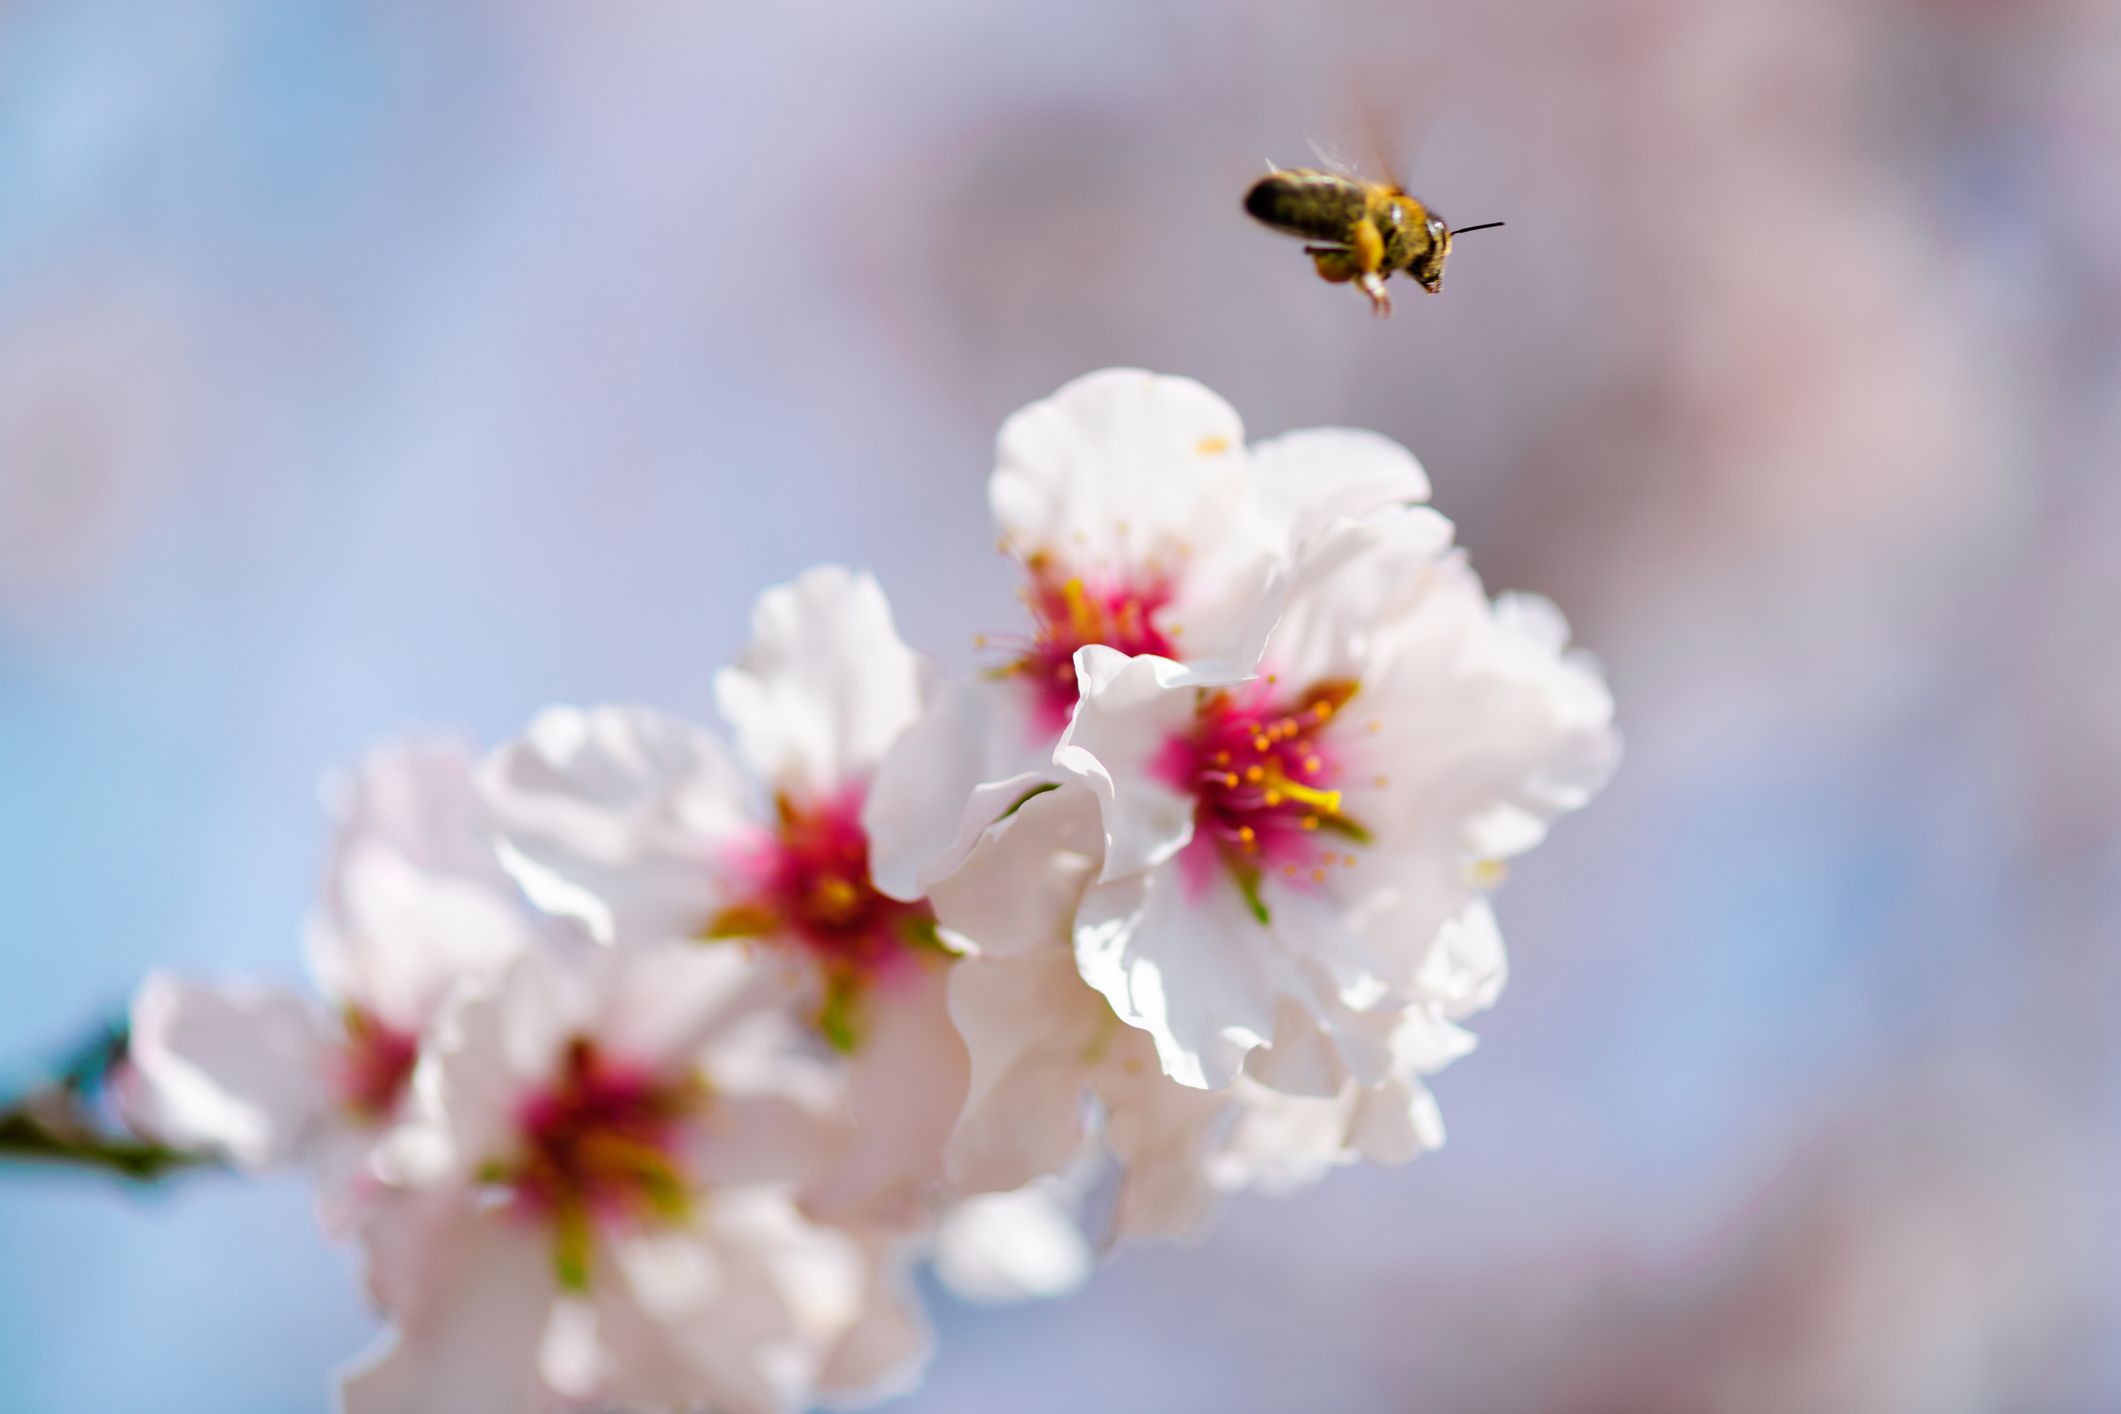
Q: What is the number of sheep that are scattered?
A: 0